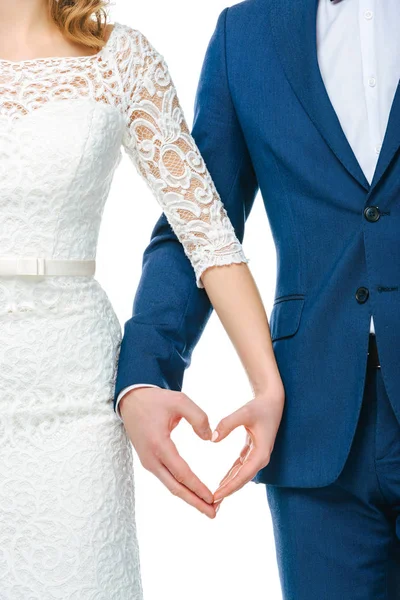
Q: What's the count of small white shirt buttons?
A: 3